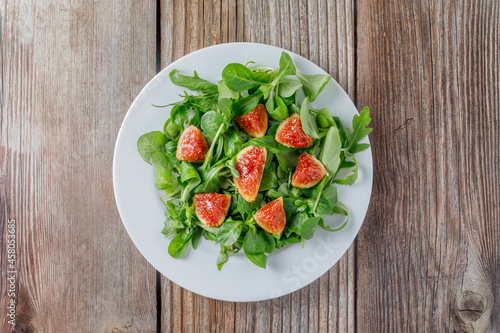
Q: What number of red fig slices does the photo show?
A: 7